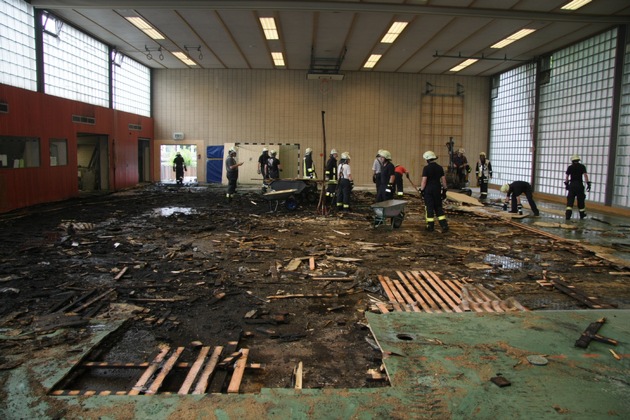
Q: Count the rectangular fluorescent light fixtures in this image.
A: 9